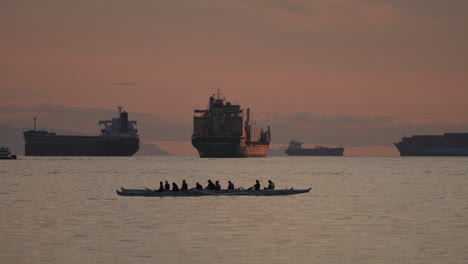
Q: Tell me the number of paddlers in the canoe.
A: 10